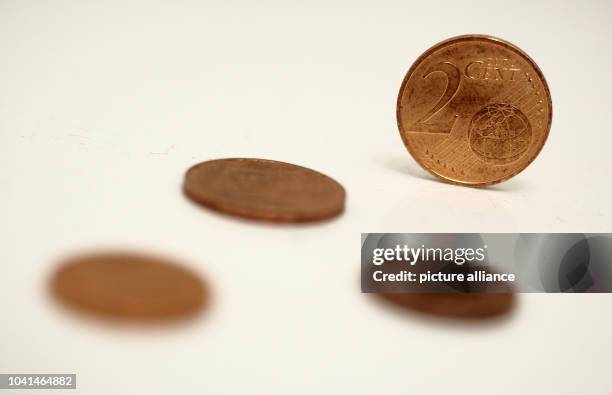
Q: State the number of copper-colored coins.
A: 4